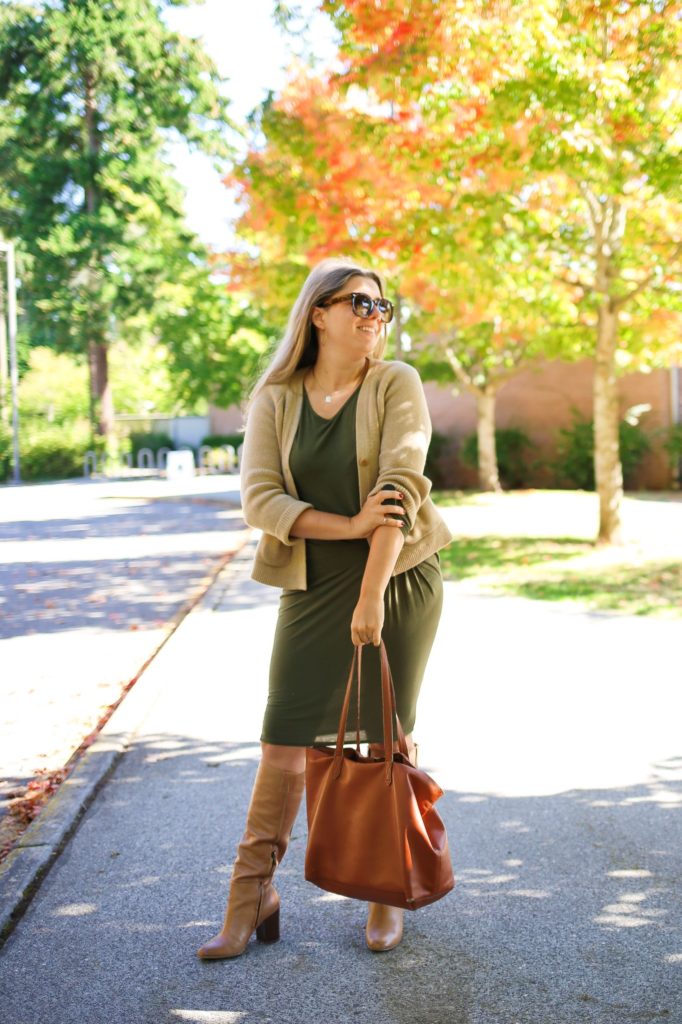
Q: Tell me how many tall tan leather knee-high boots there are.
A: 2